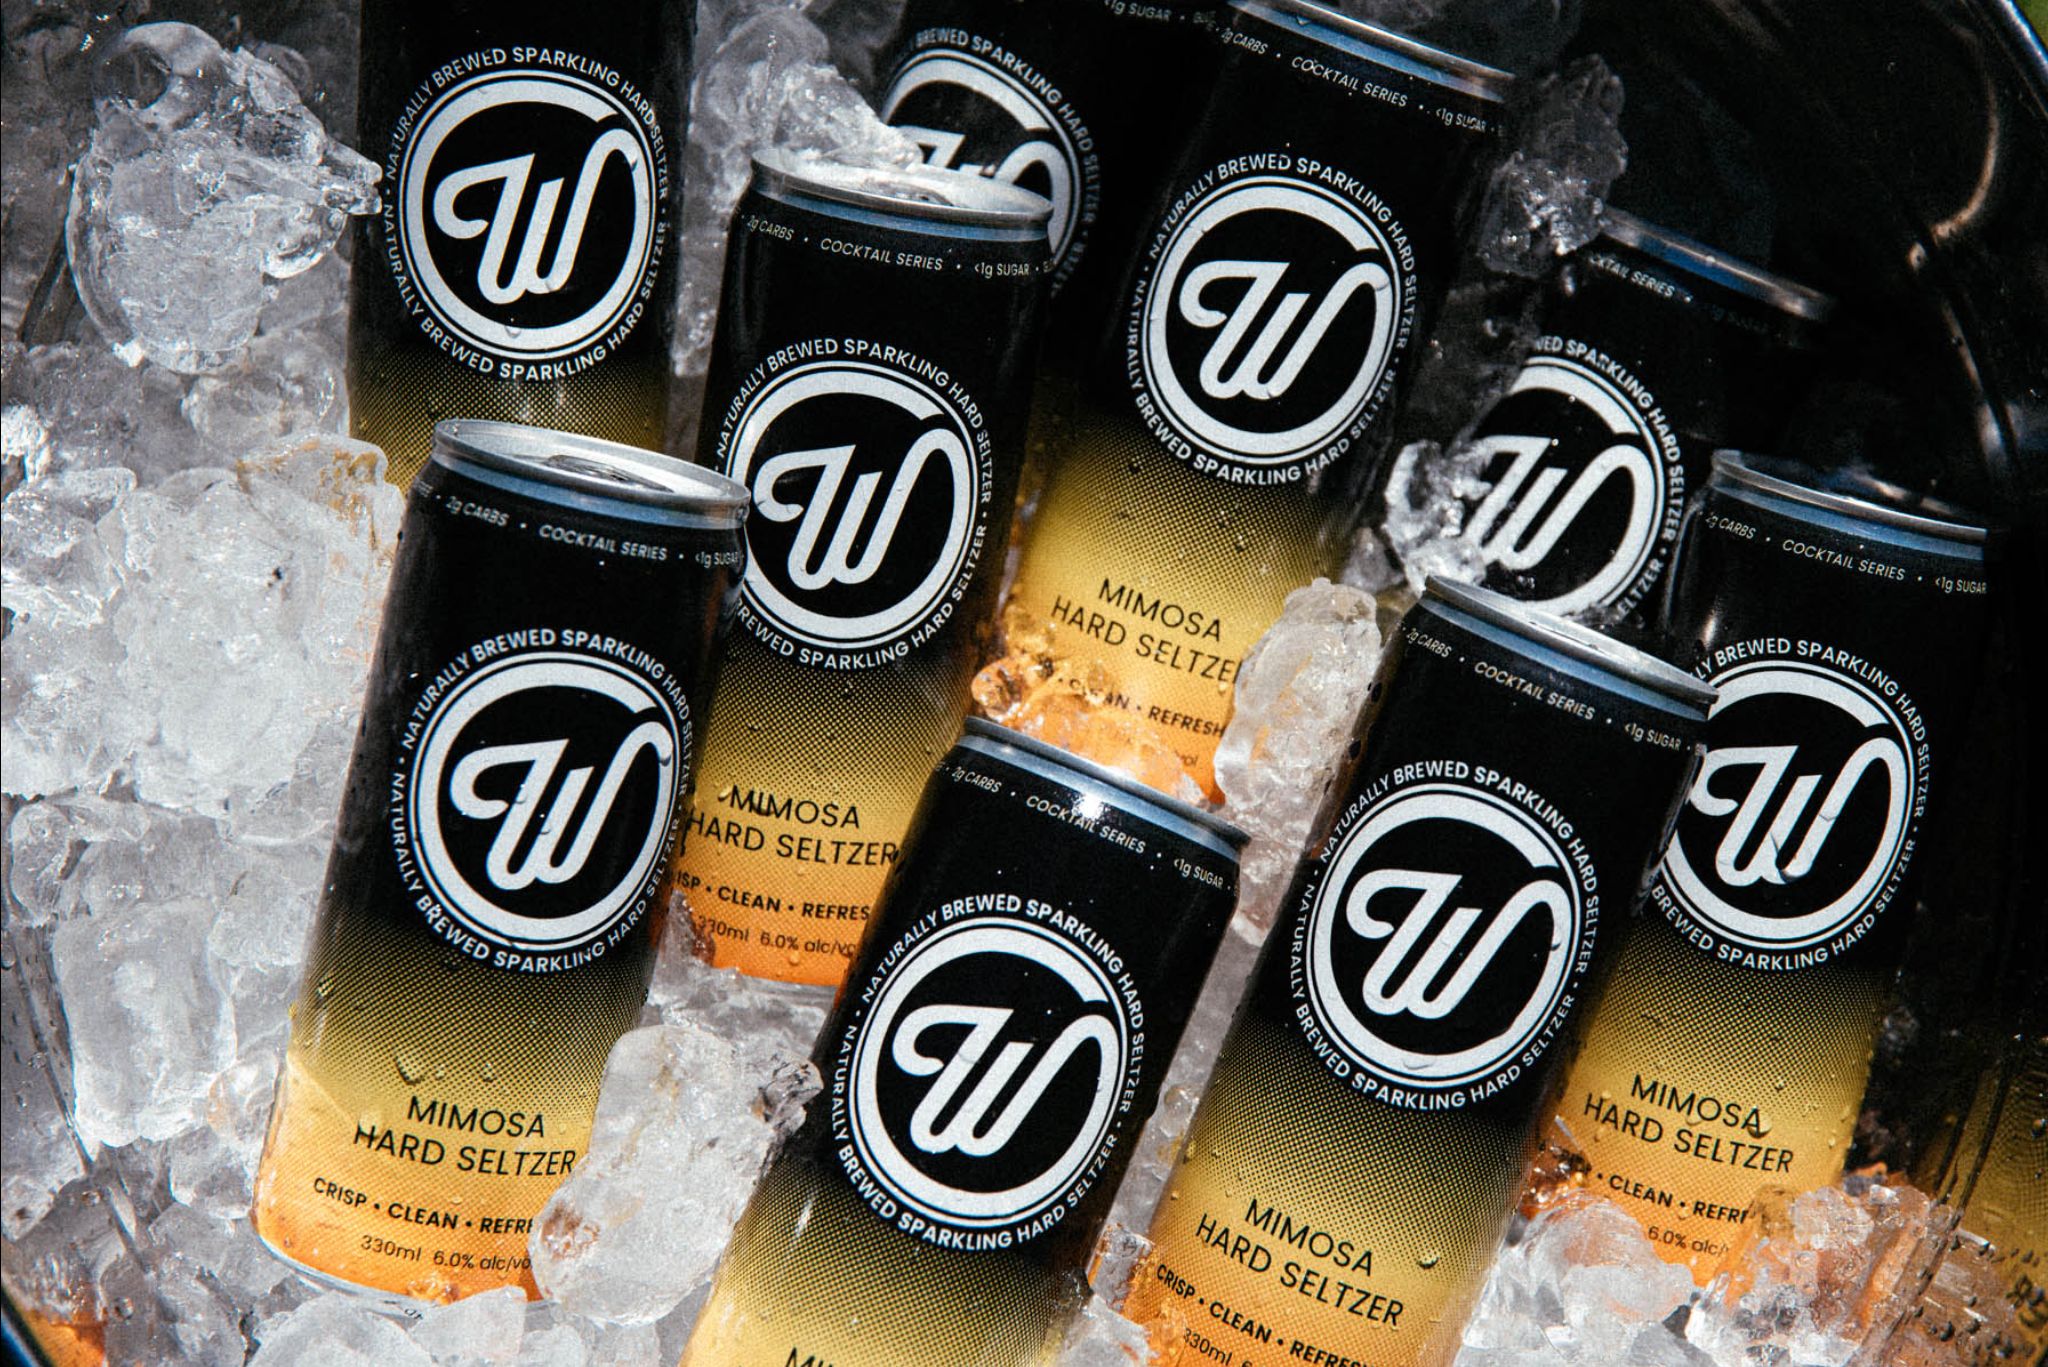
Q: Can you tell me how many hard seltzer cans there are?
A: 9